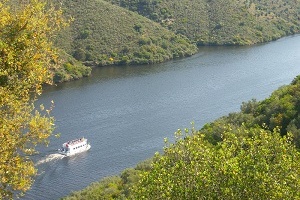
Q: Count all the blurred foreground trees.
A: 2